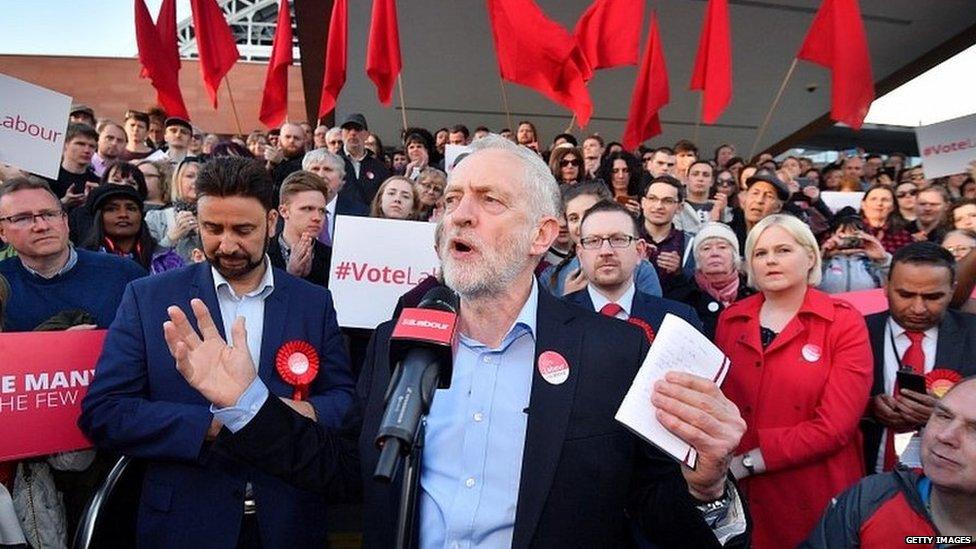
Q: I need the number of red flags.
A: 11